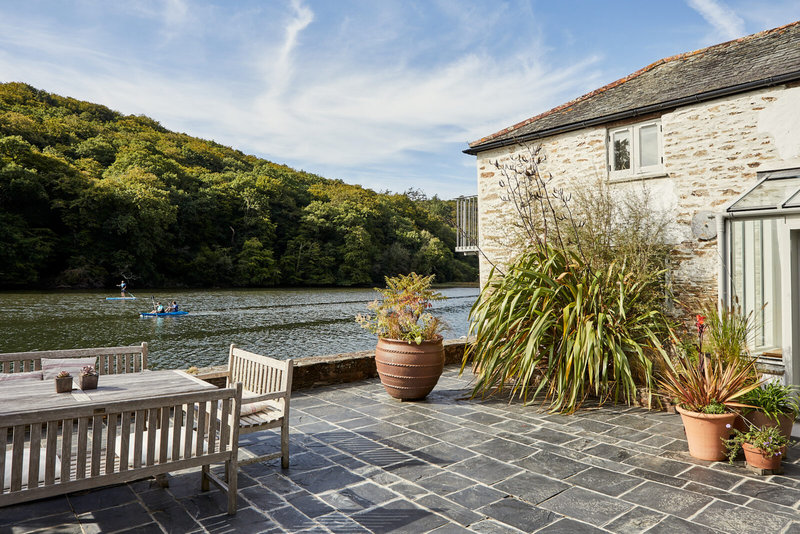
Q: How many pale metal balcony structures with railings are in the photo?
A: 1